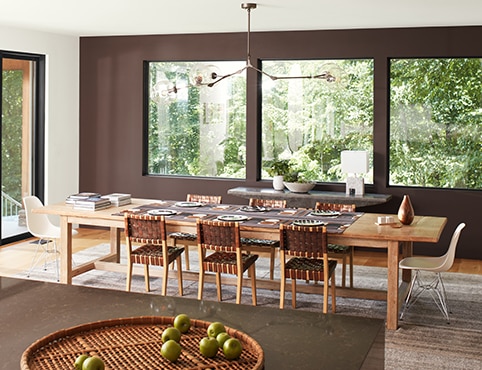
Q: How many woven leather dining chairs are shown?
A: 6